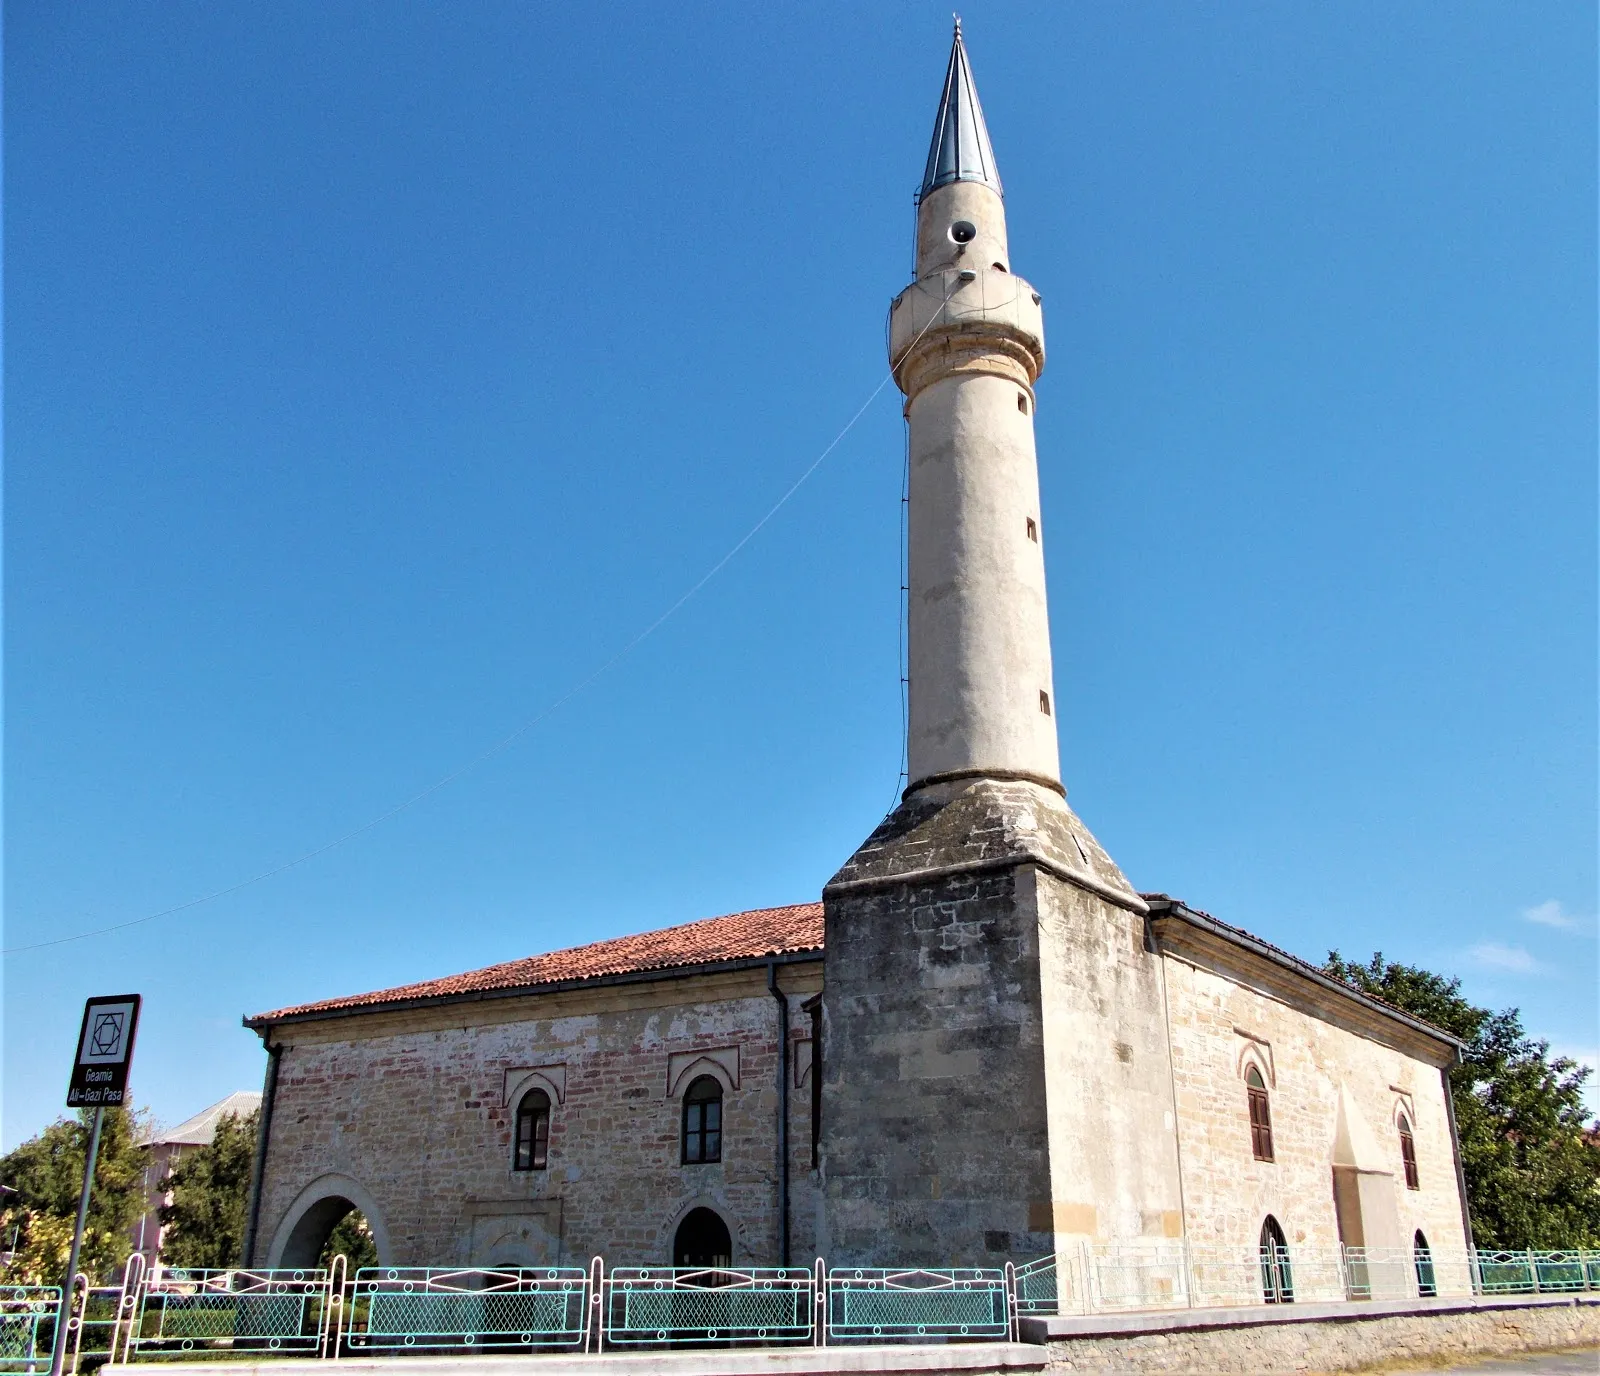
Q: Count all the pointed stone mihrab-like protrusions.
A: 1